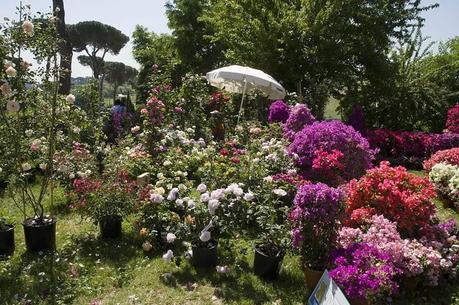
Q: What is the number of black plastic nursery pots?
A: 5